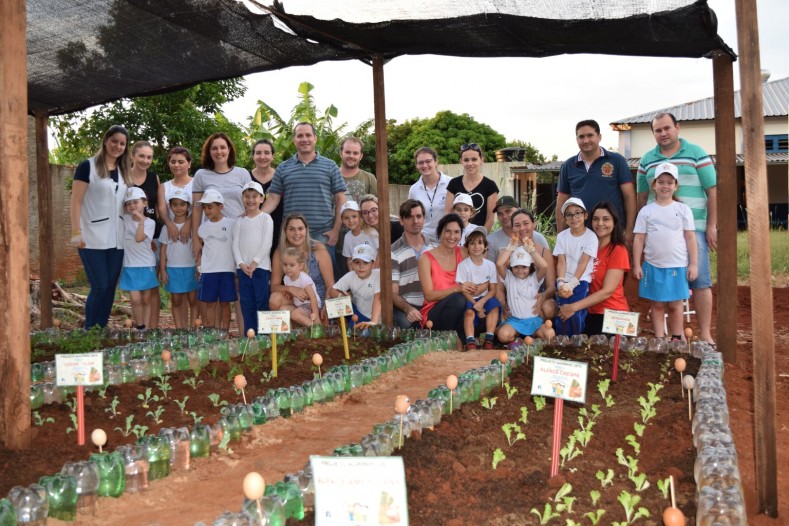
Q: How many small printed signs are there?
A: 6